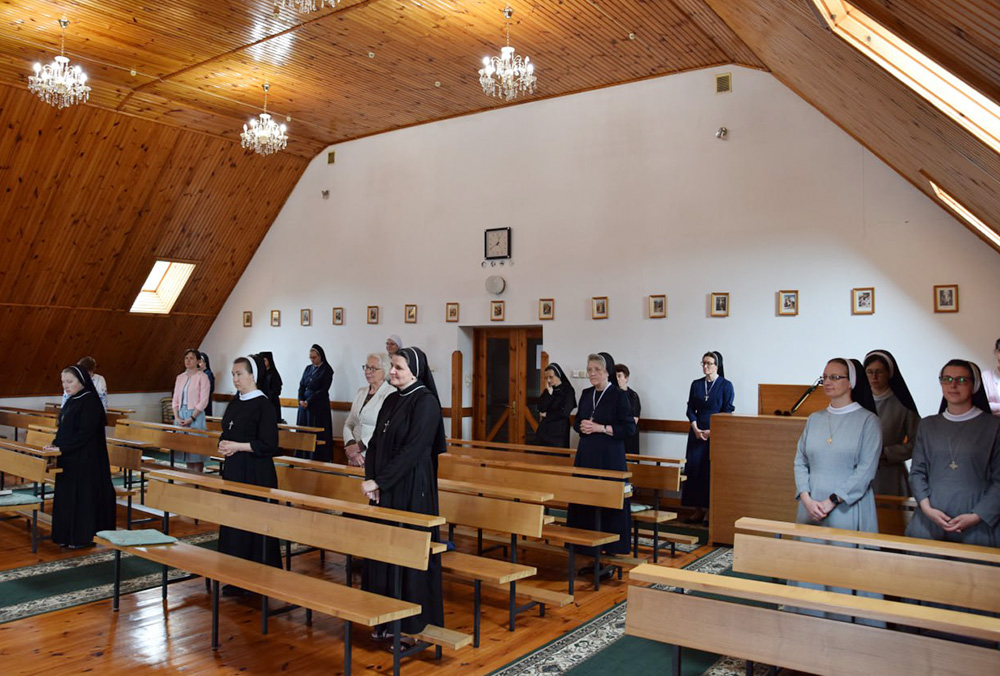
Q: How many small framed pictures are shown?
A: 15